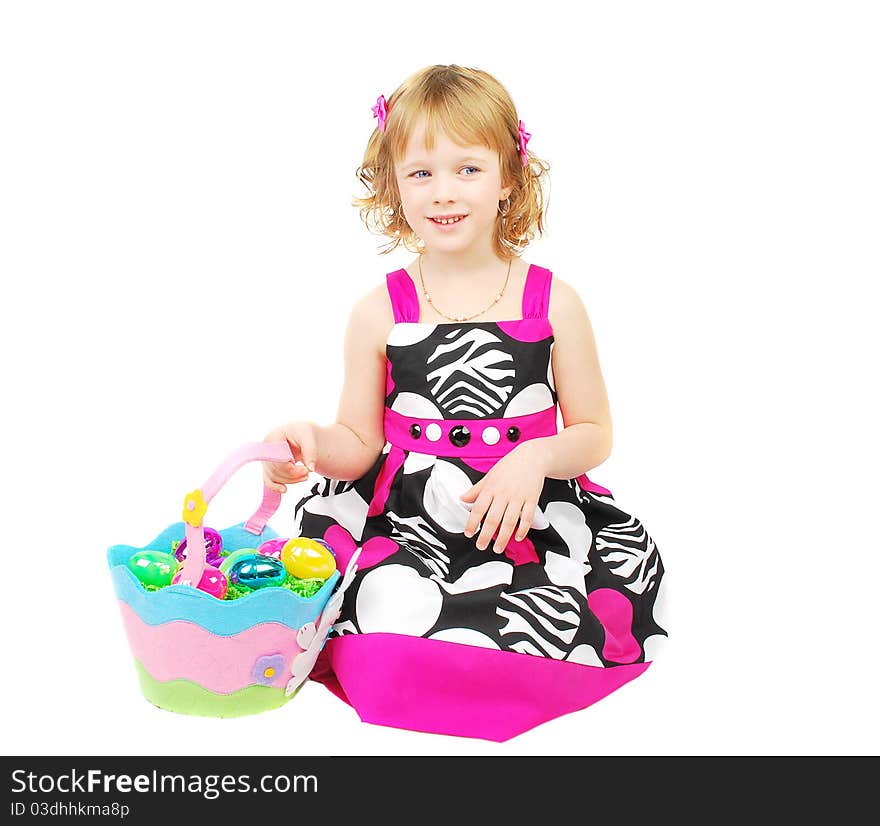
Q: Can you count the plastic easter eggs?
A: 8